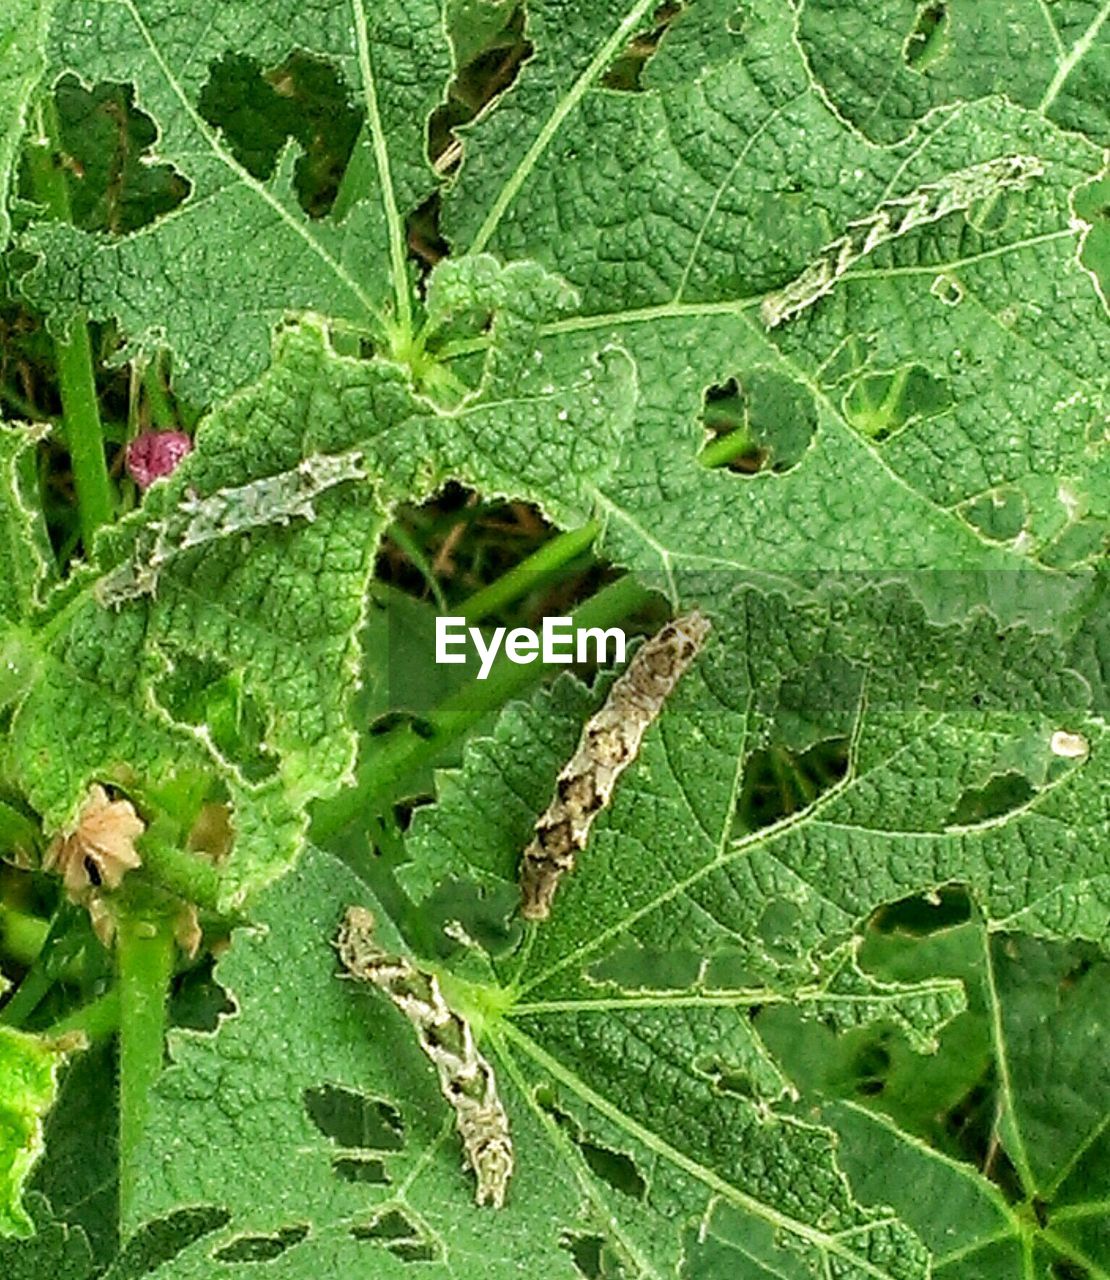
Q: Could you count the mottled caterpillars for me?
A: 4